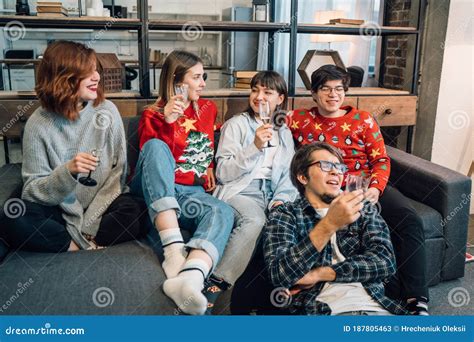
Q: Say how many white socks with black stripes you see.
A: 2